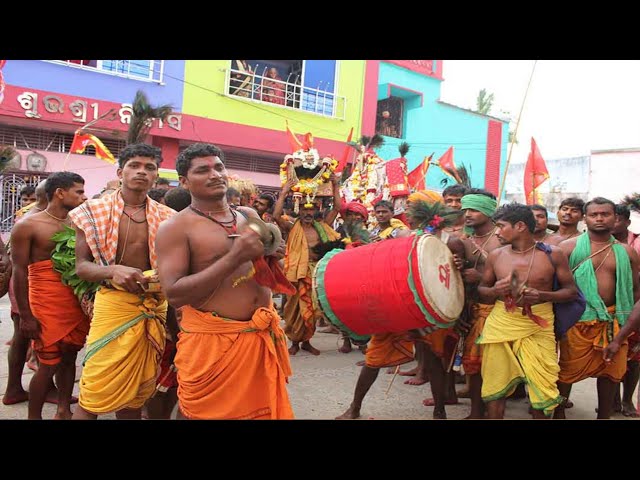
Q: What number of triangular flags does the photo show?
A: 6